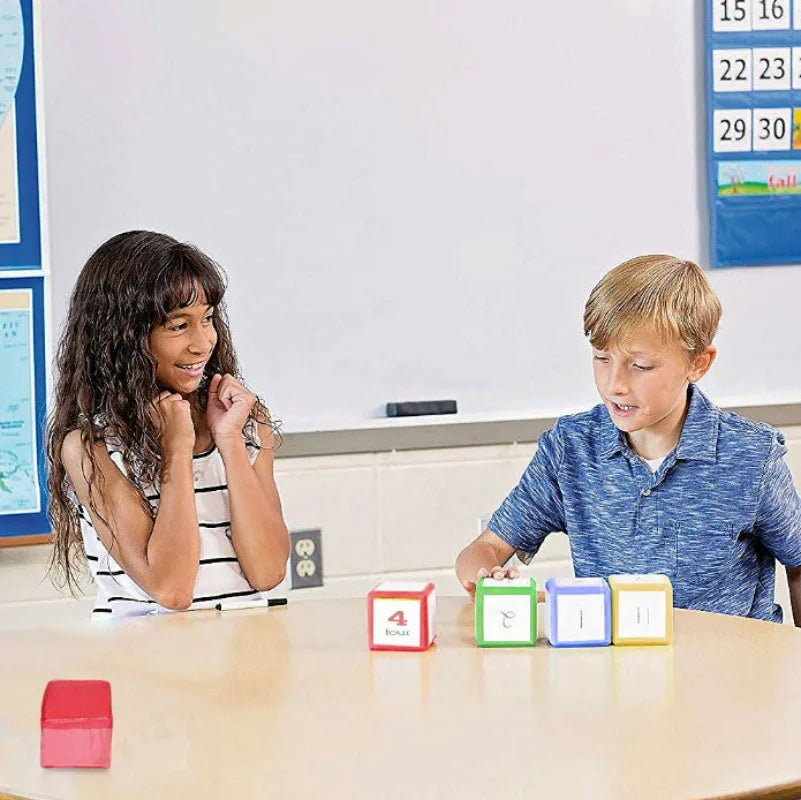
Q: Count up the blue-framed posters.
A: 2